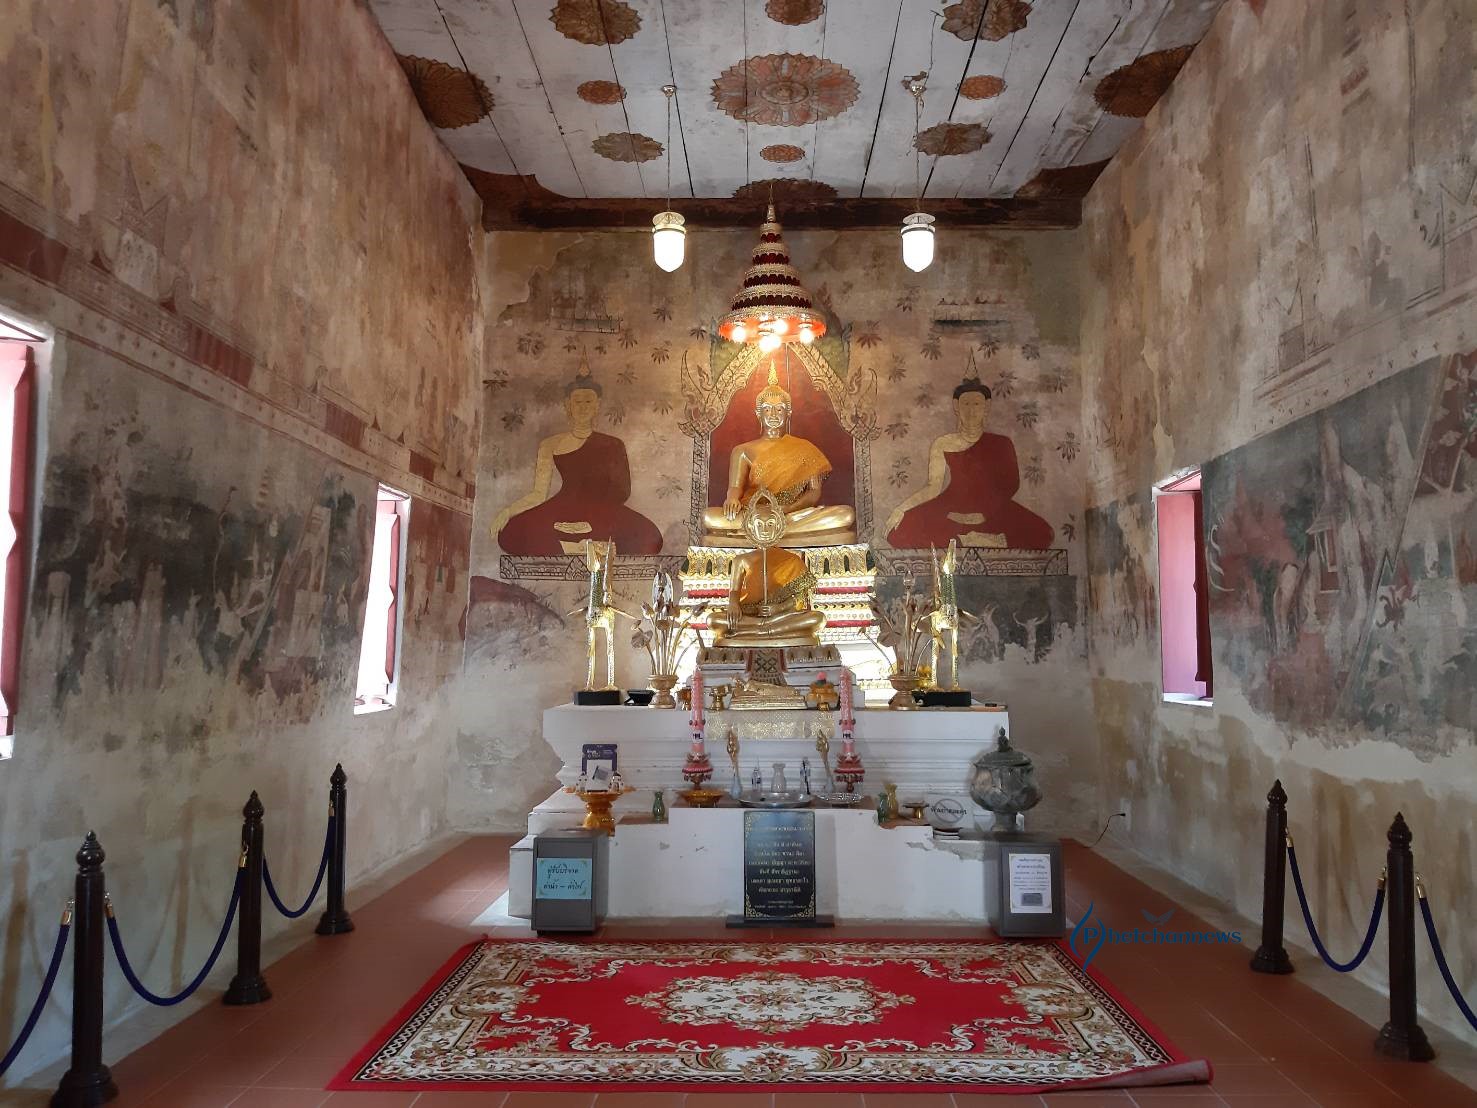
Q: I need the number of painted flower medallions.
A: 12